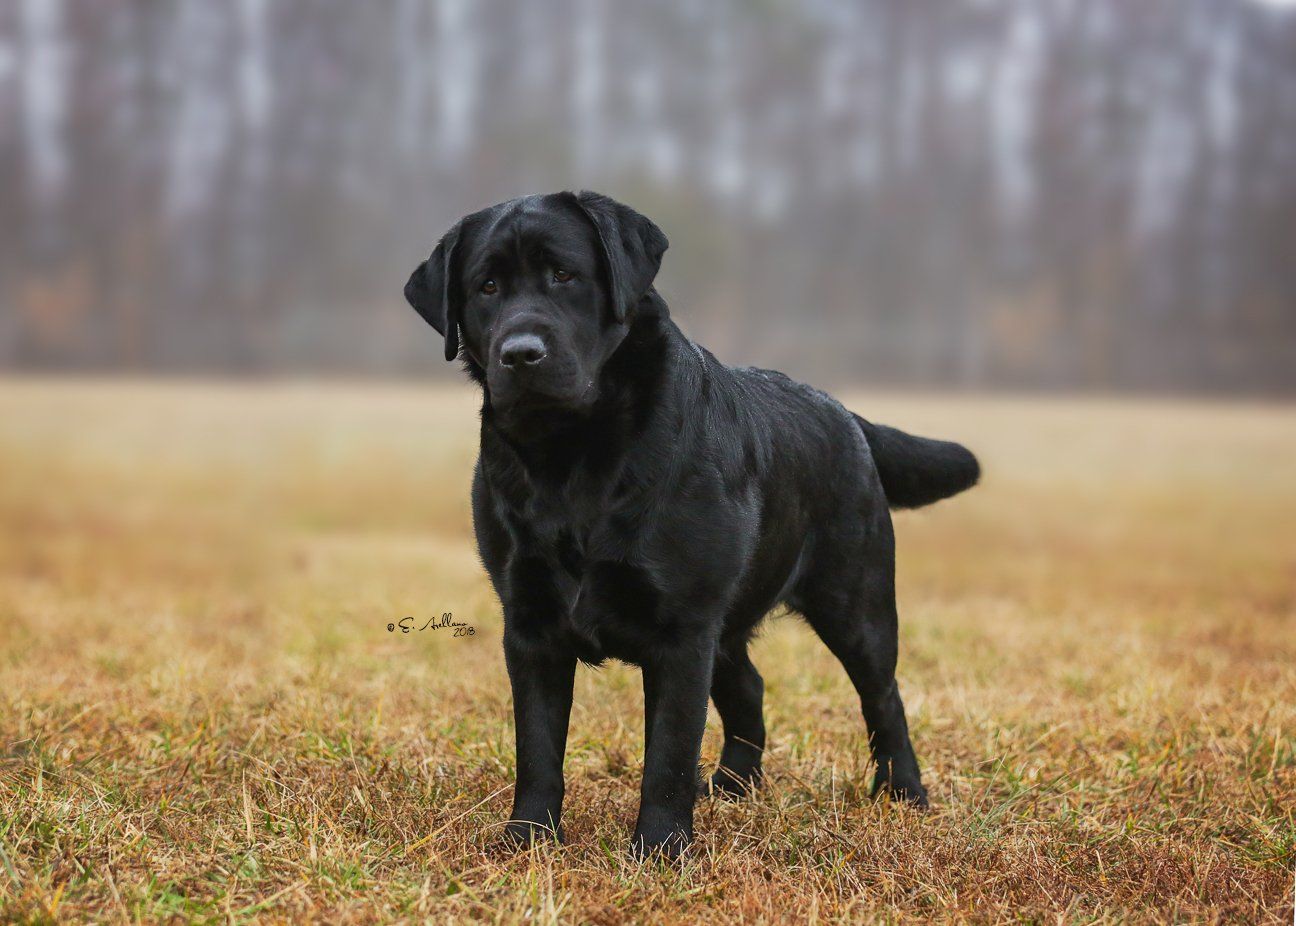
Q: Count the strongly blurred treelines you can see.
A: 1